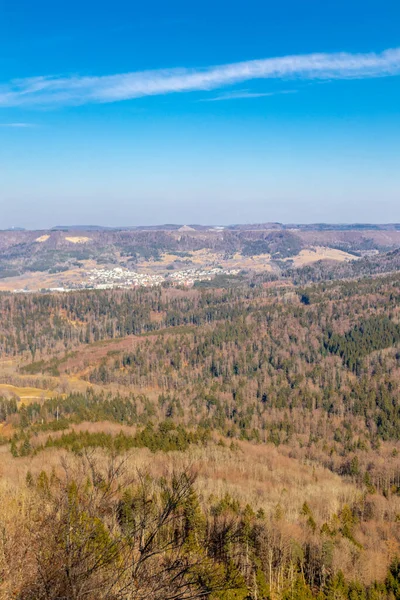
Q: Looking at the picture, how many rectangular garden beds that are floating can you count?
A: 0